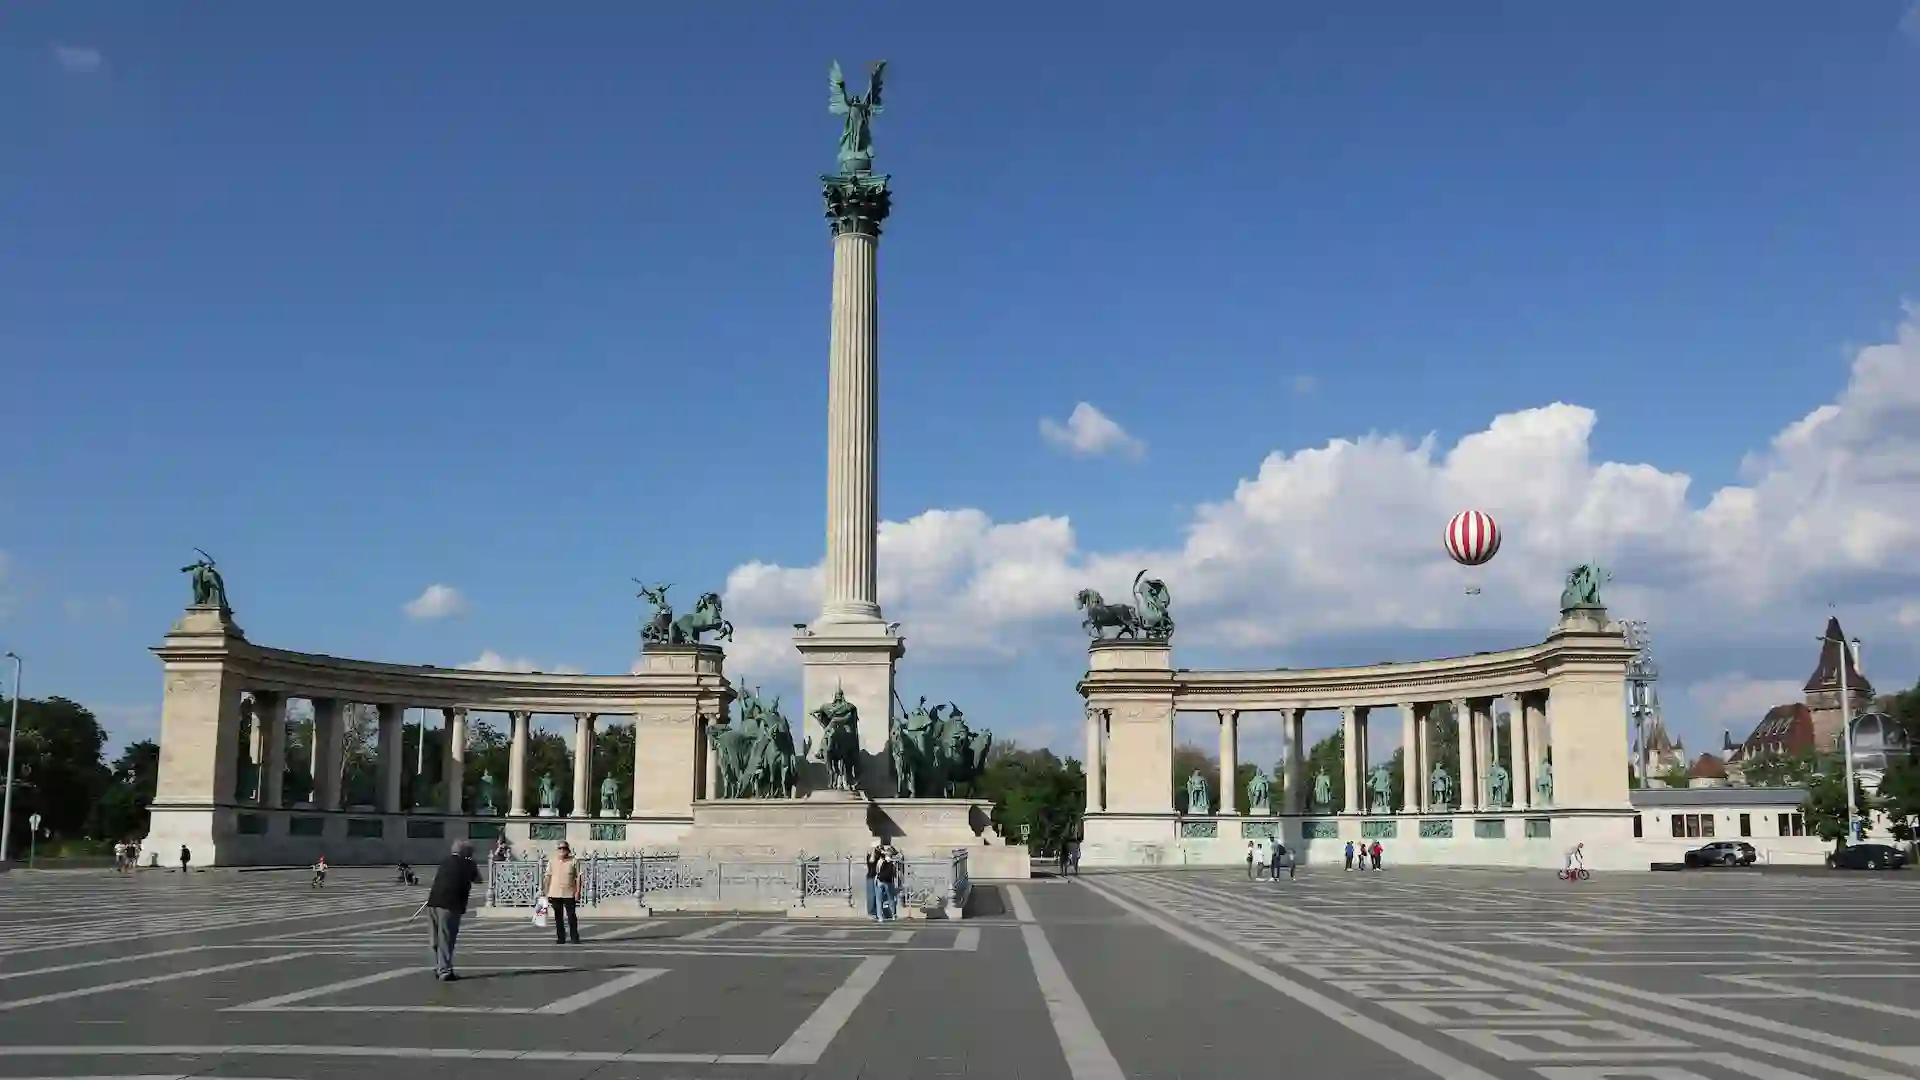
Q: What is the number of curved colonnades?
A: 2